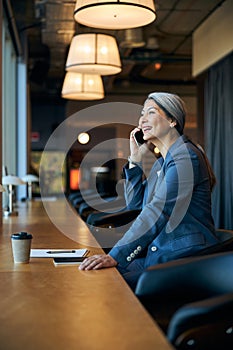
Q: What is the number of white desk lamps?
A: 2